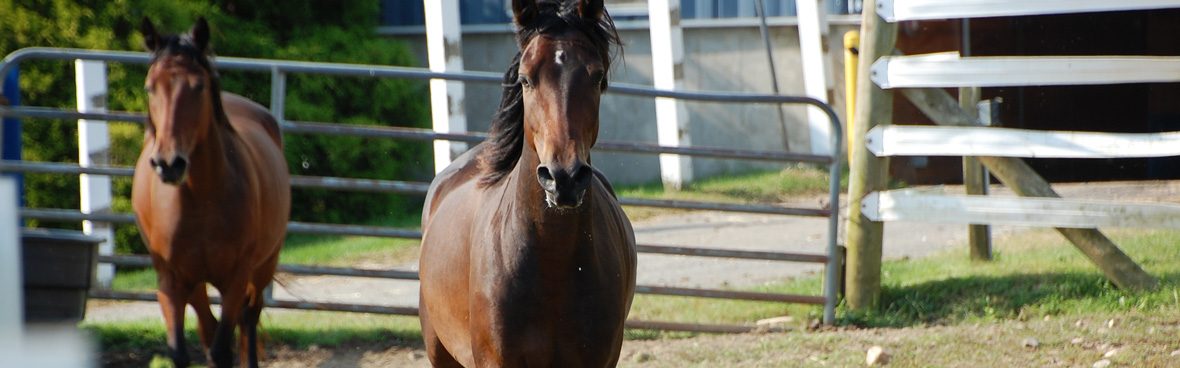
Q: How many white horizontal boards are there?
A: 4